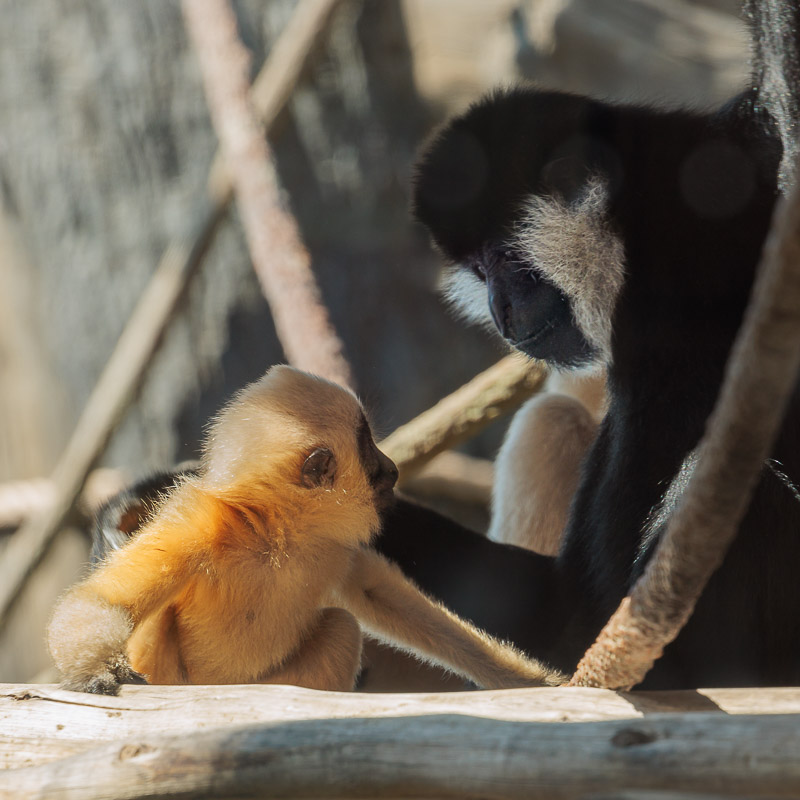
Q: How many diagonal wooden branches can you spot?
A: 4